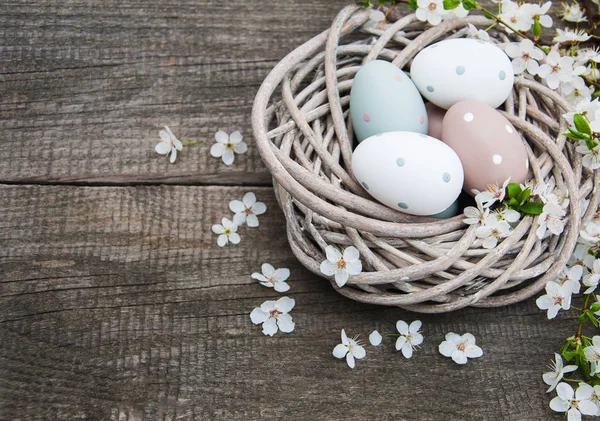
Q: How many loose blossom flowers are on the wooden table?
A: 9